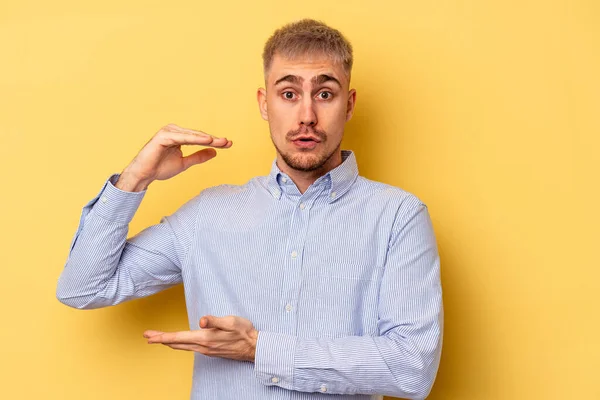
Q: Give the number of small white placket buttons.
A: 3